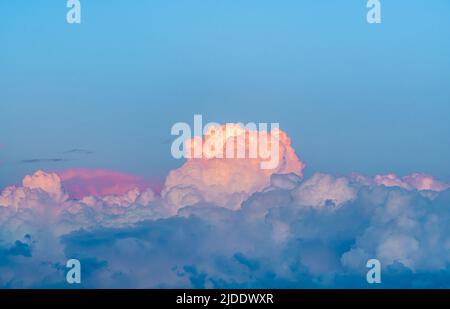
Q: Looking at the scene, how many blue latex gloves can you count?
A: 0